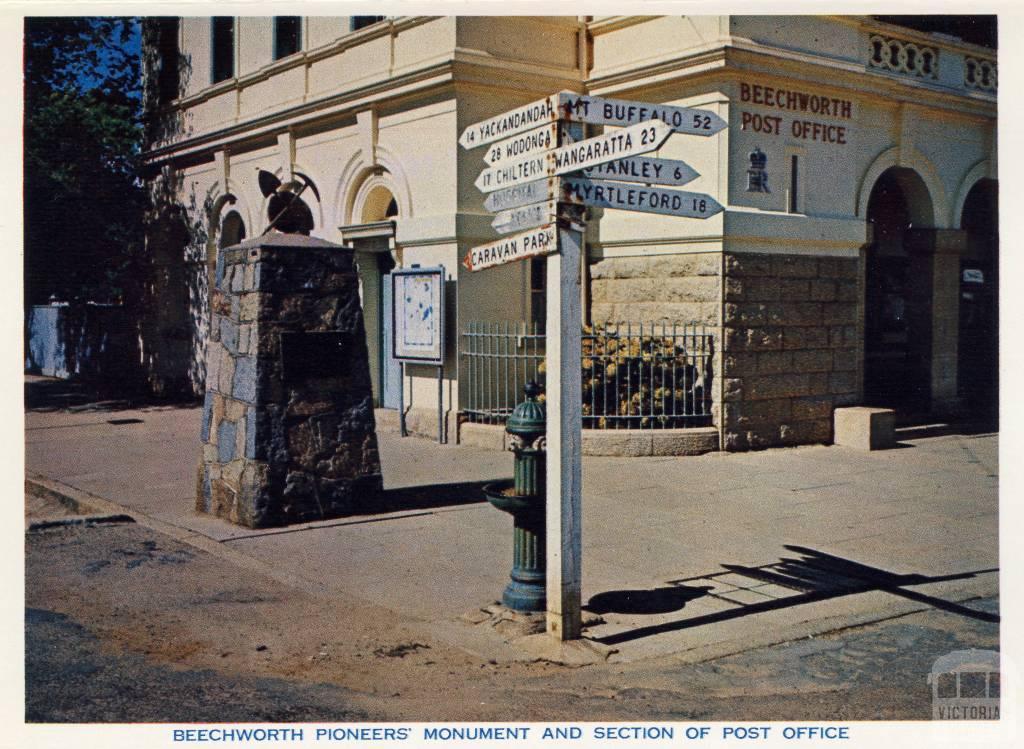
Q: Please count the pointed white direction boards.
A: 10